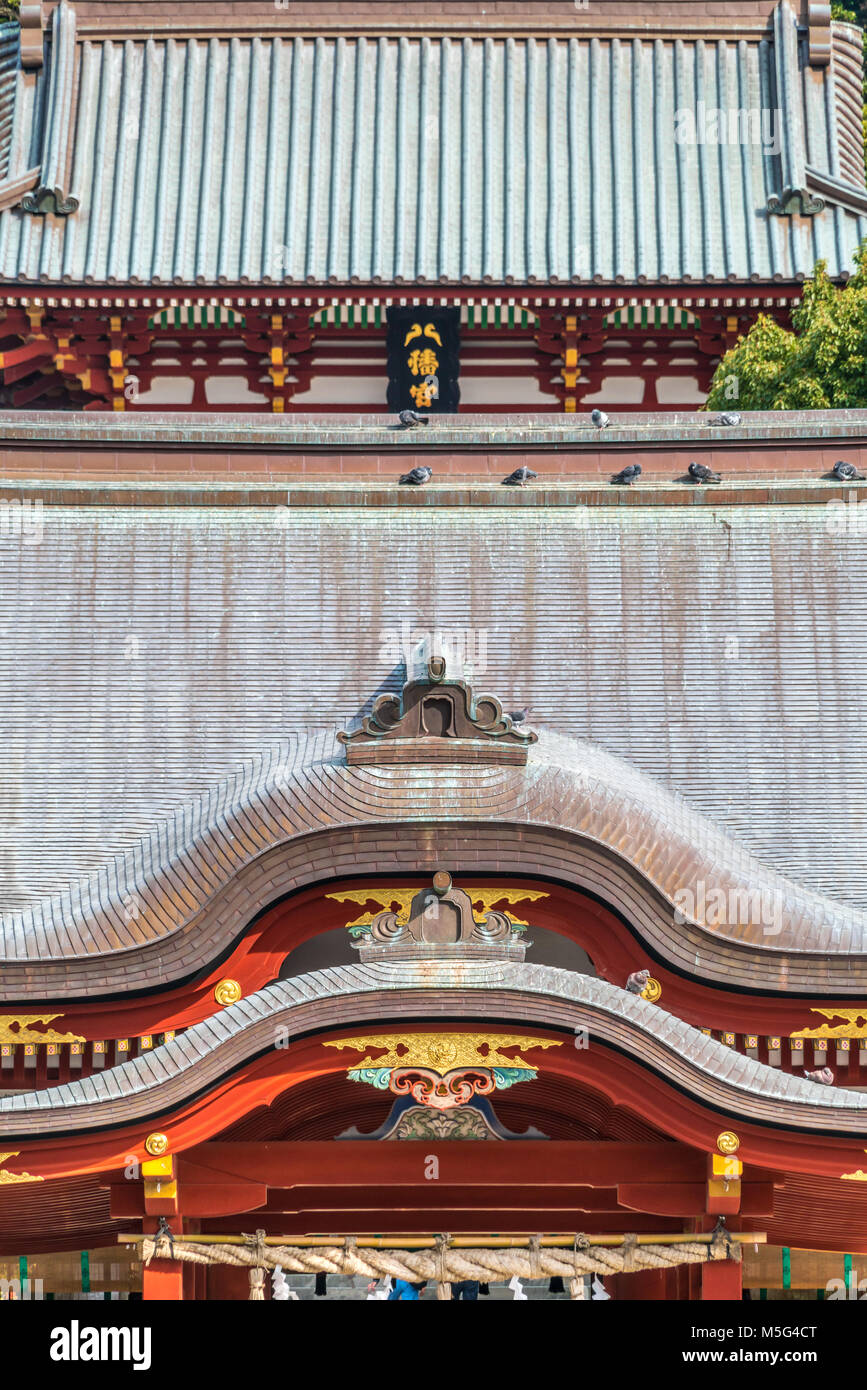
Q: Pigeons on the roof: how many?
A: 11